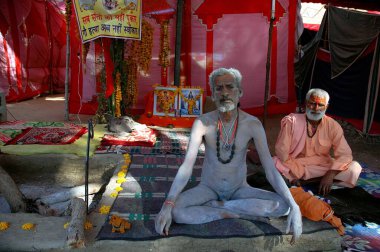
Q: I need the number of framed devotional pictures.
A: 2